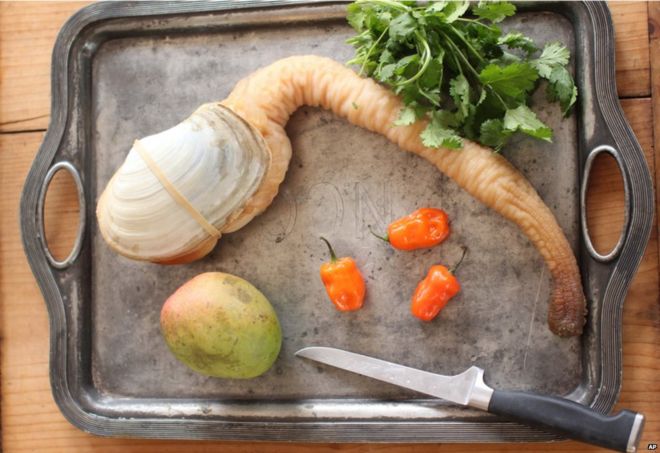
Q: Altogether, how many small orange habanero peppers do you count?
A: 3